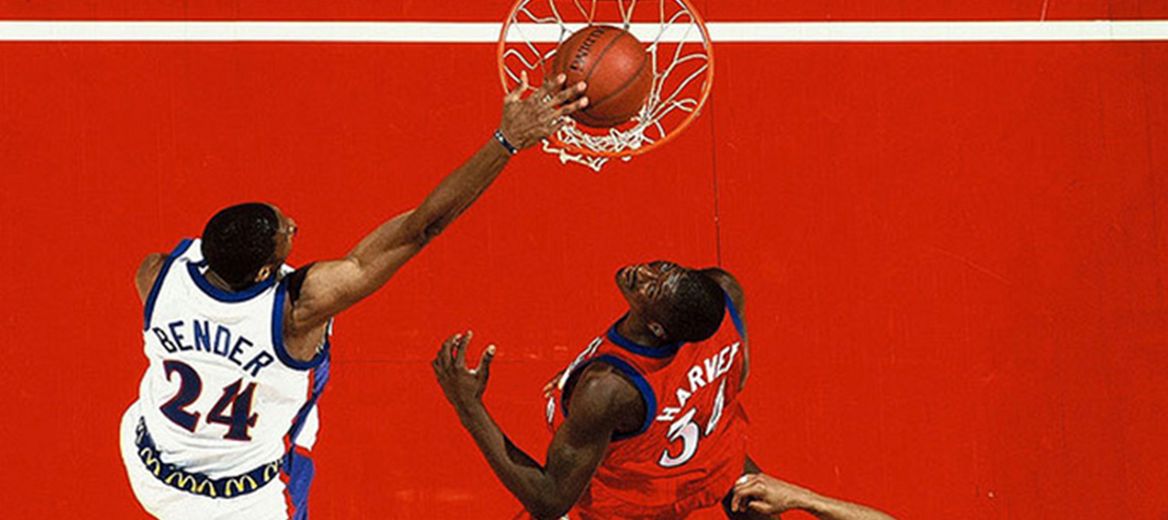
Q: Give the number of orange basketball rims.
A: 1